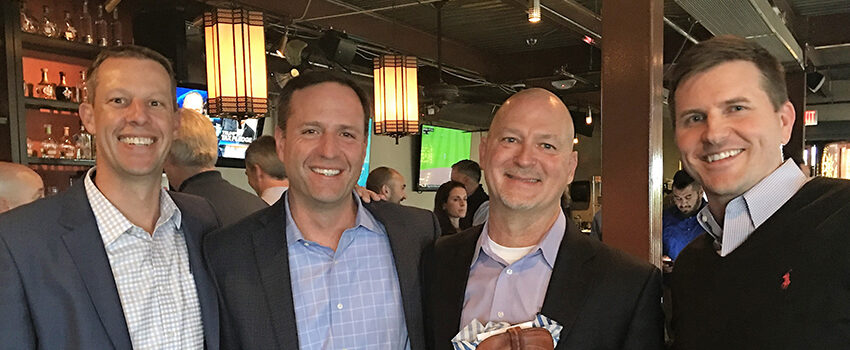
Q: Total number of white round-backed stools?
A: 0